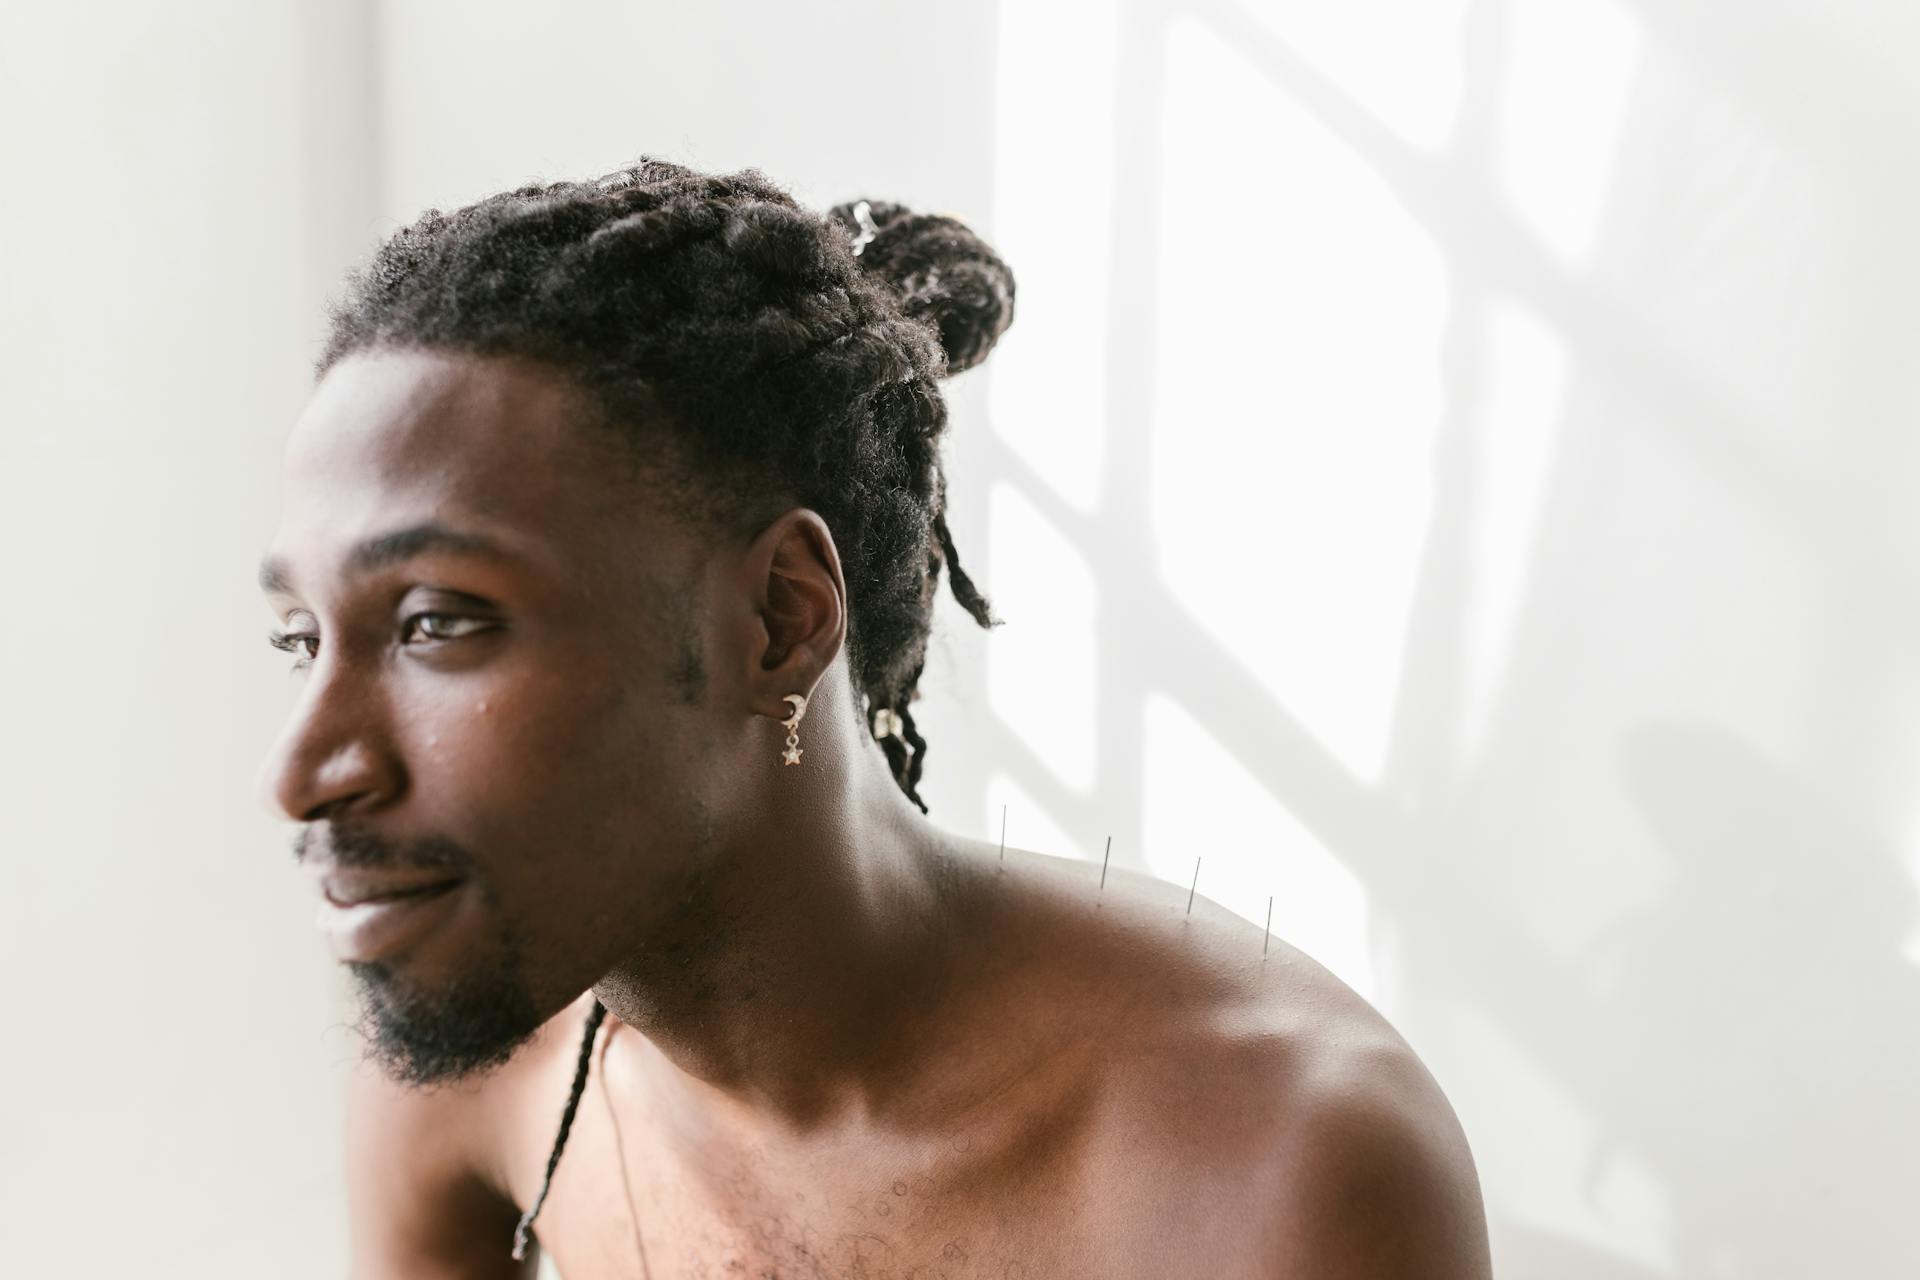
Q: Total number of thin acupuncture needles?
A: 4